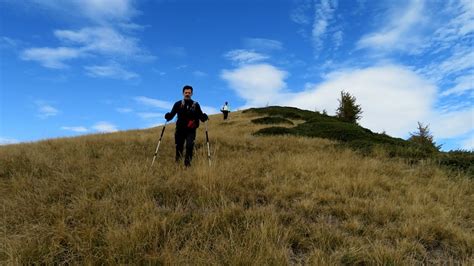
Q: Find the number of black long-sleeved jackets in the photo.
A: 1